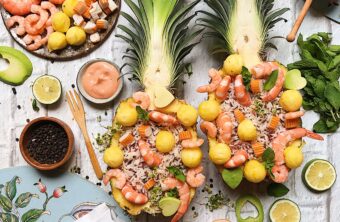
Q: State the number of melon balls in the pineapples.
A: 12